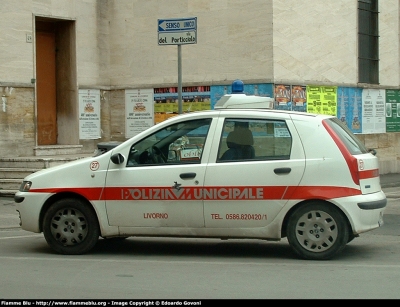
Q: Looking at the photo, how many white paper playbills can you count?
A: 4